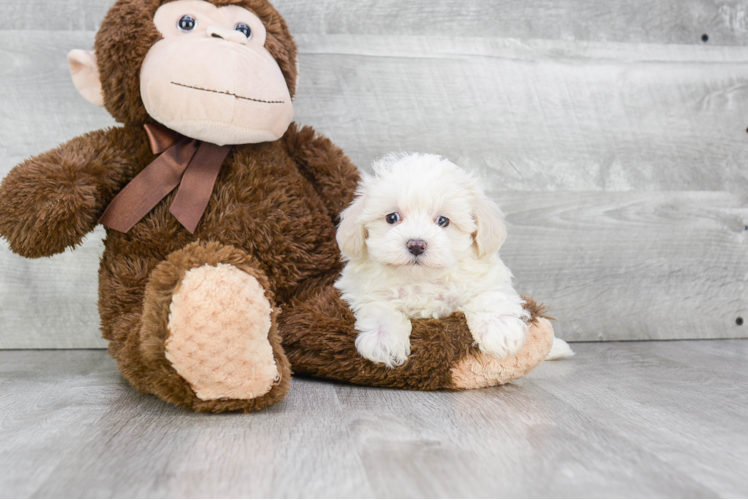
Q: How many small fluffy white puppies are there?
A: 1